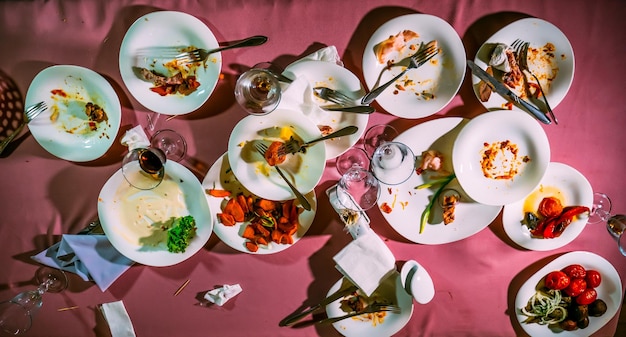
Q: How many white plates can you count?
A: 13